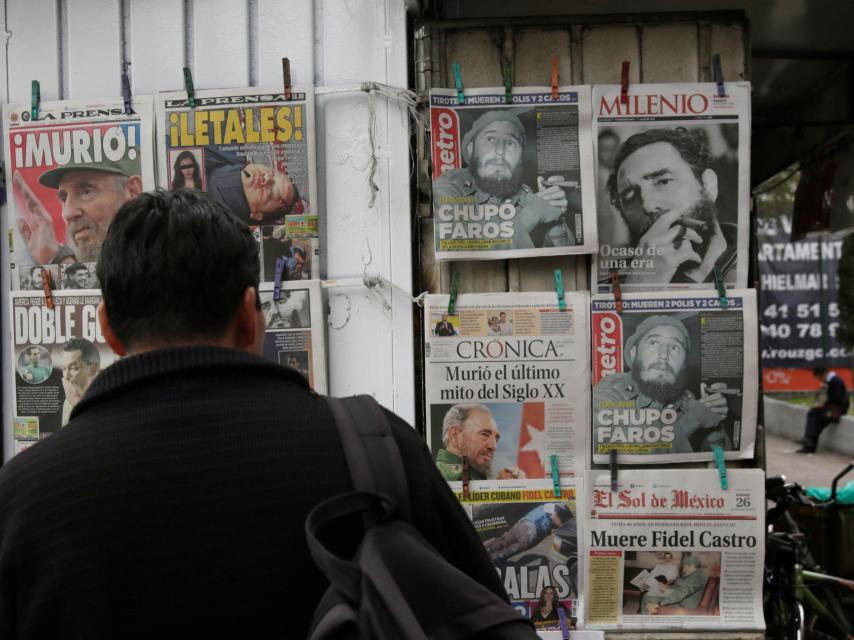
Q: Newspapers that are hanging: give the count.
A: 10